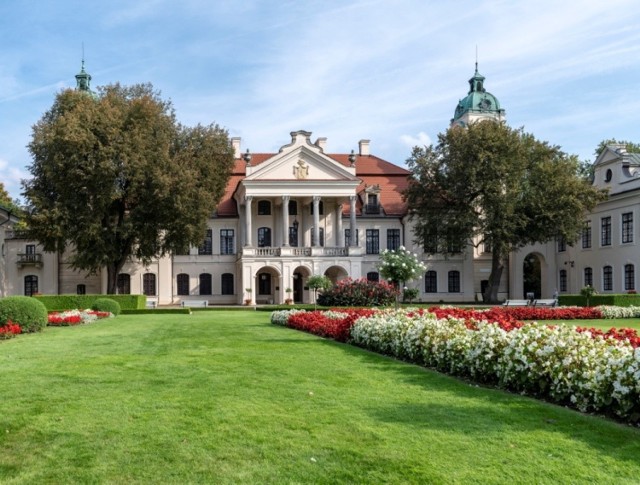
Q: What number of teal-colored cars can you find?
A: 0